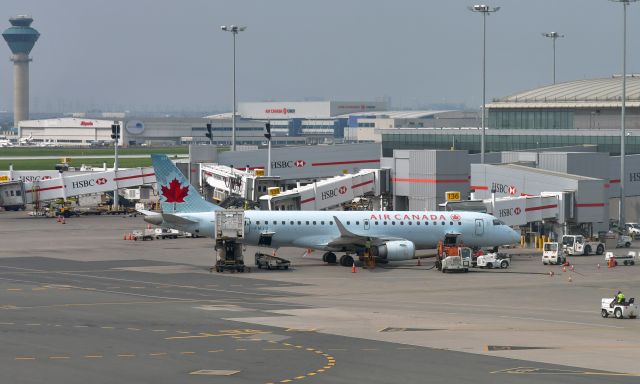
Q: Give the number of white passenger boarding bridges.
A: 5